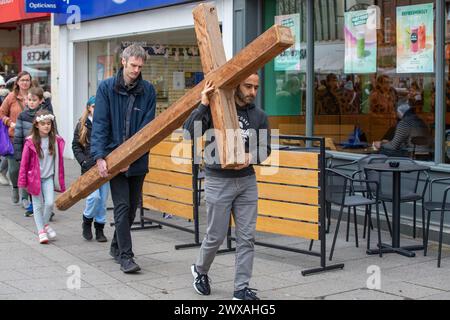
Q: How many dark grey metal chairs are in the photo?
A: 4